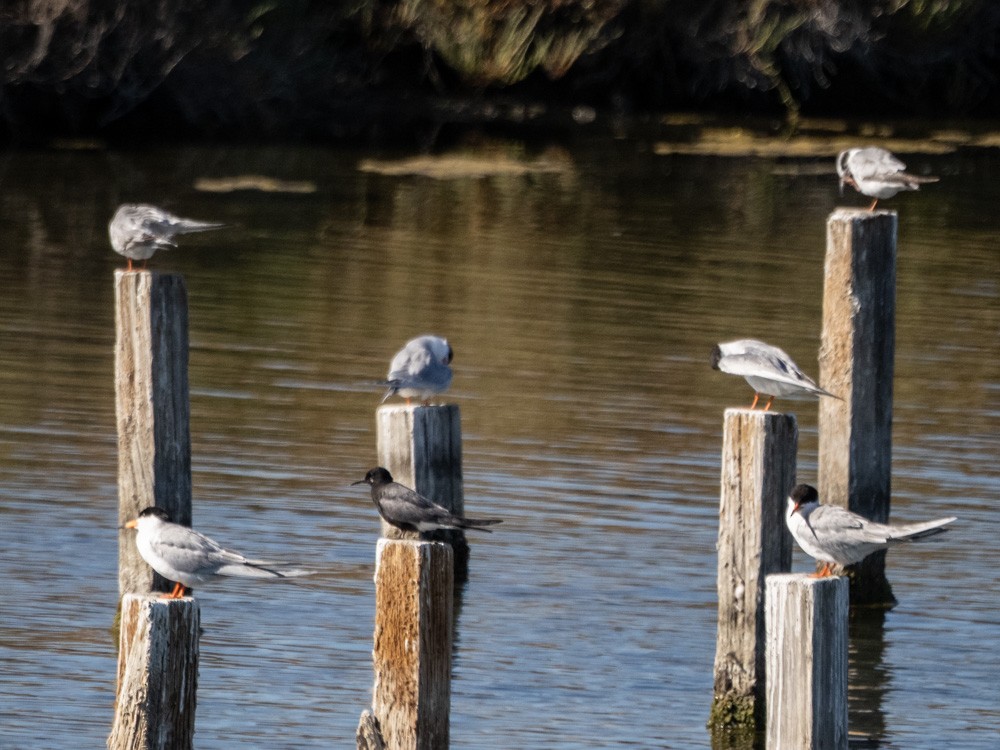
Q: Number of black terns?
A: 1